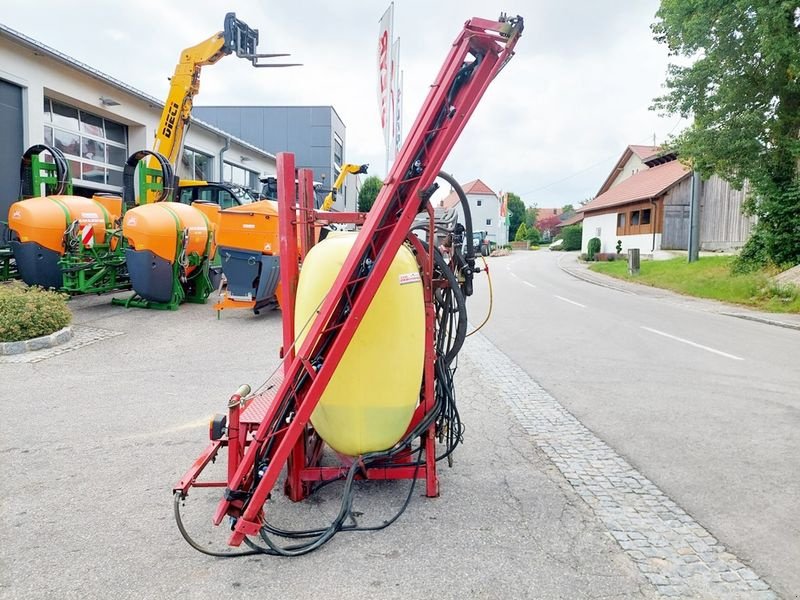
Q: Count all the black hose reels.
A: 2